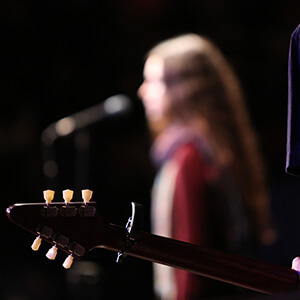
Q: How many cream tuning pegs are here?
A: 6